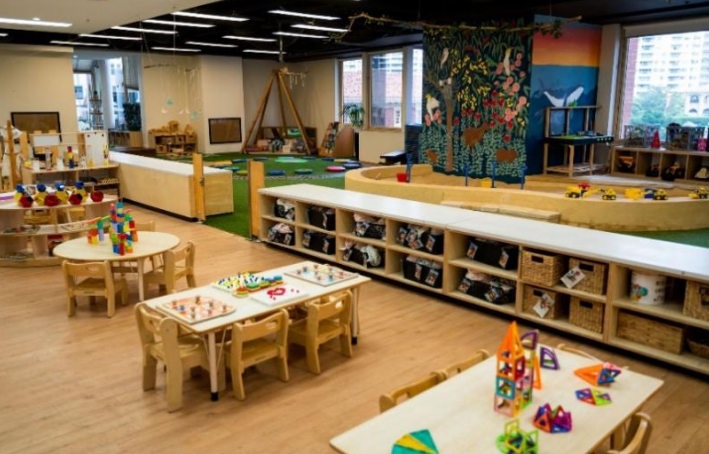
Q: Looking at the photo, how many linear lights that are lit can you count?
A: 14